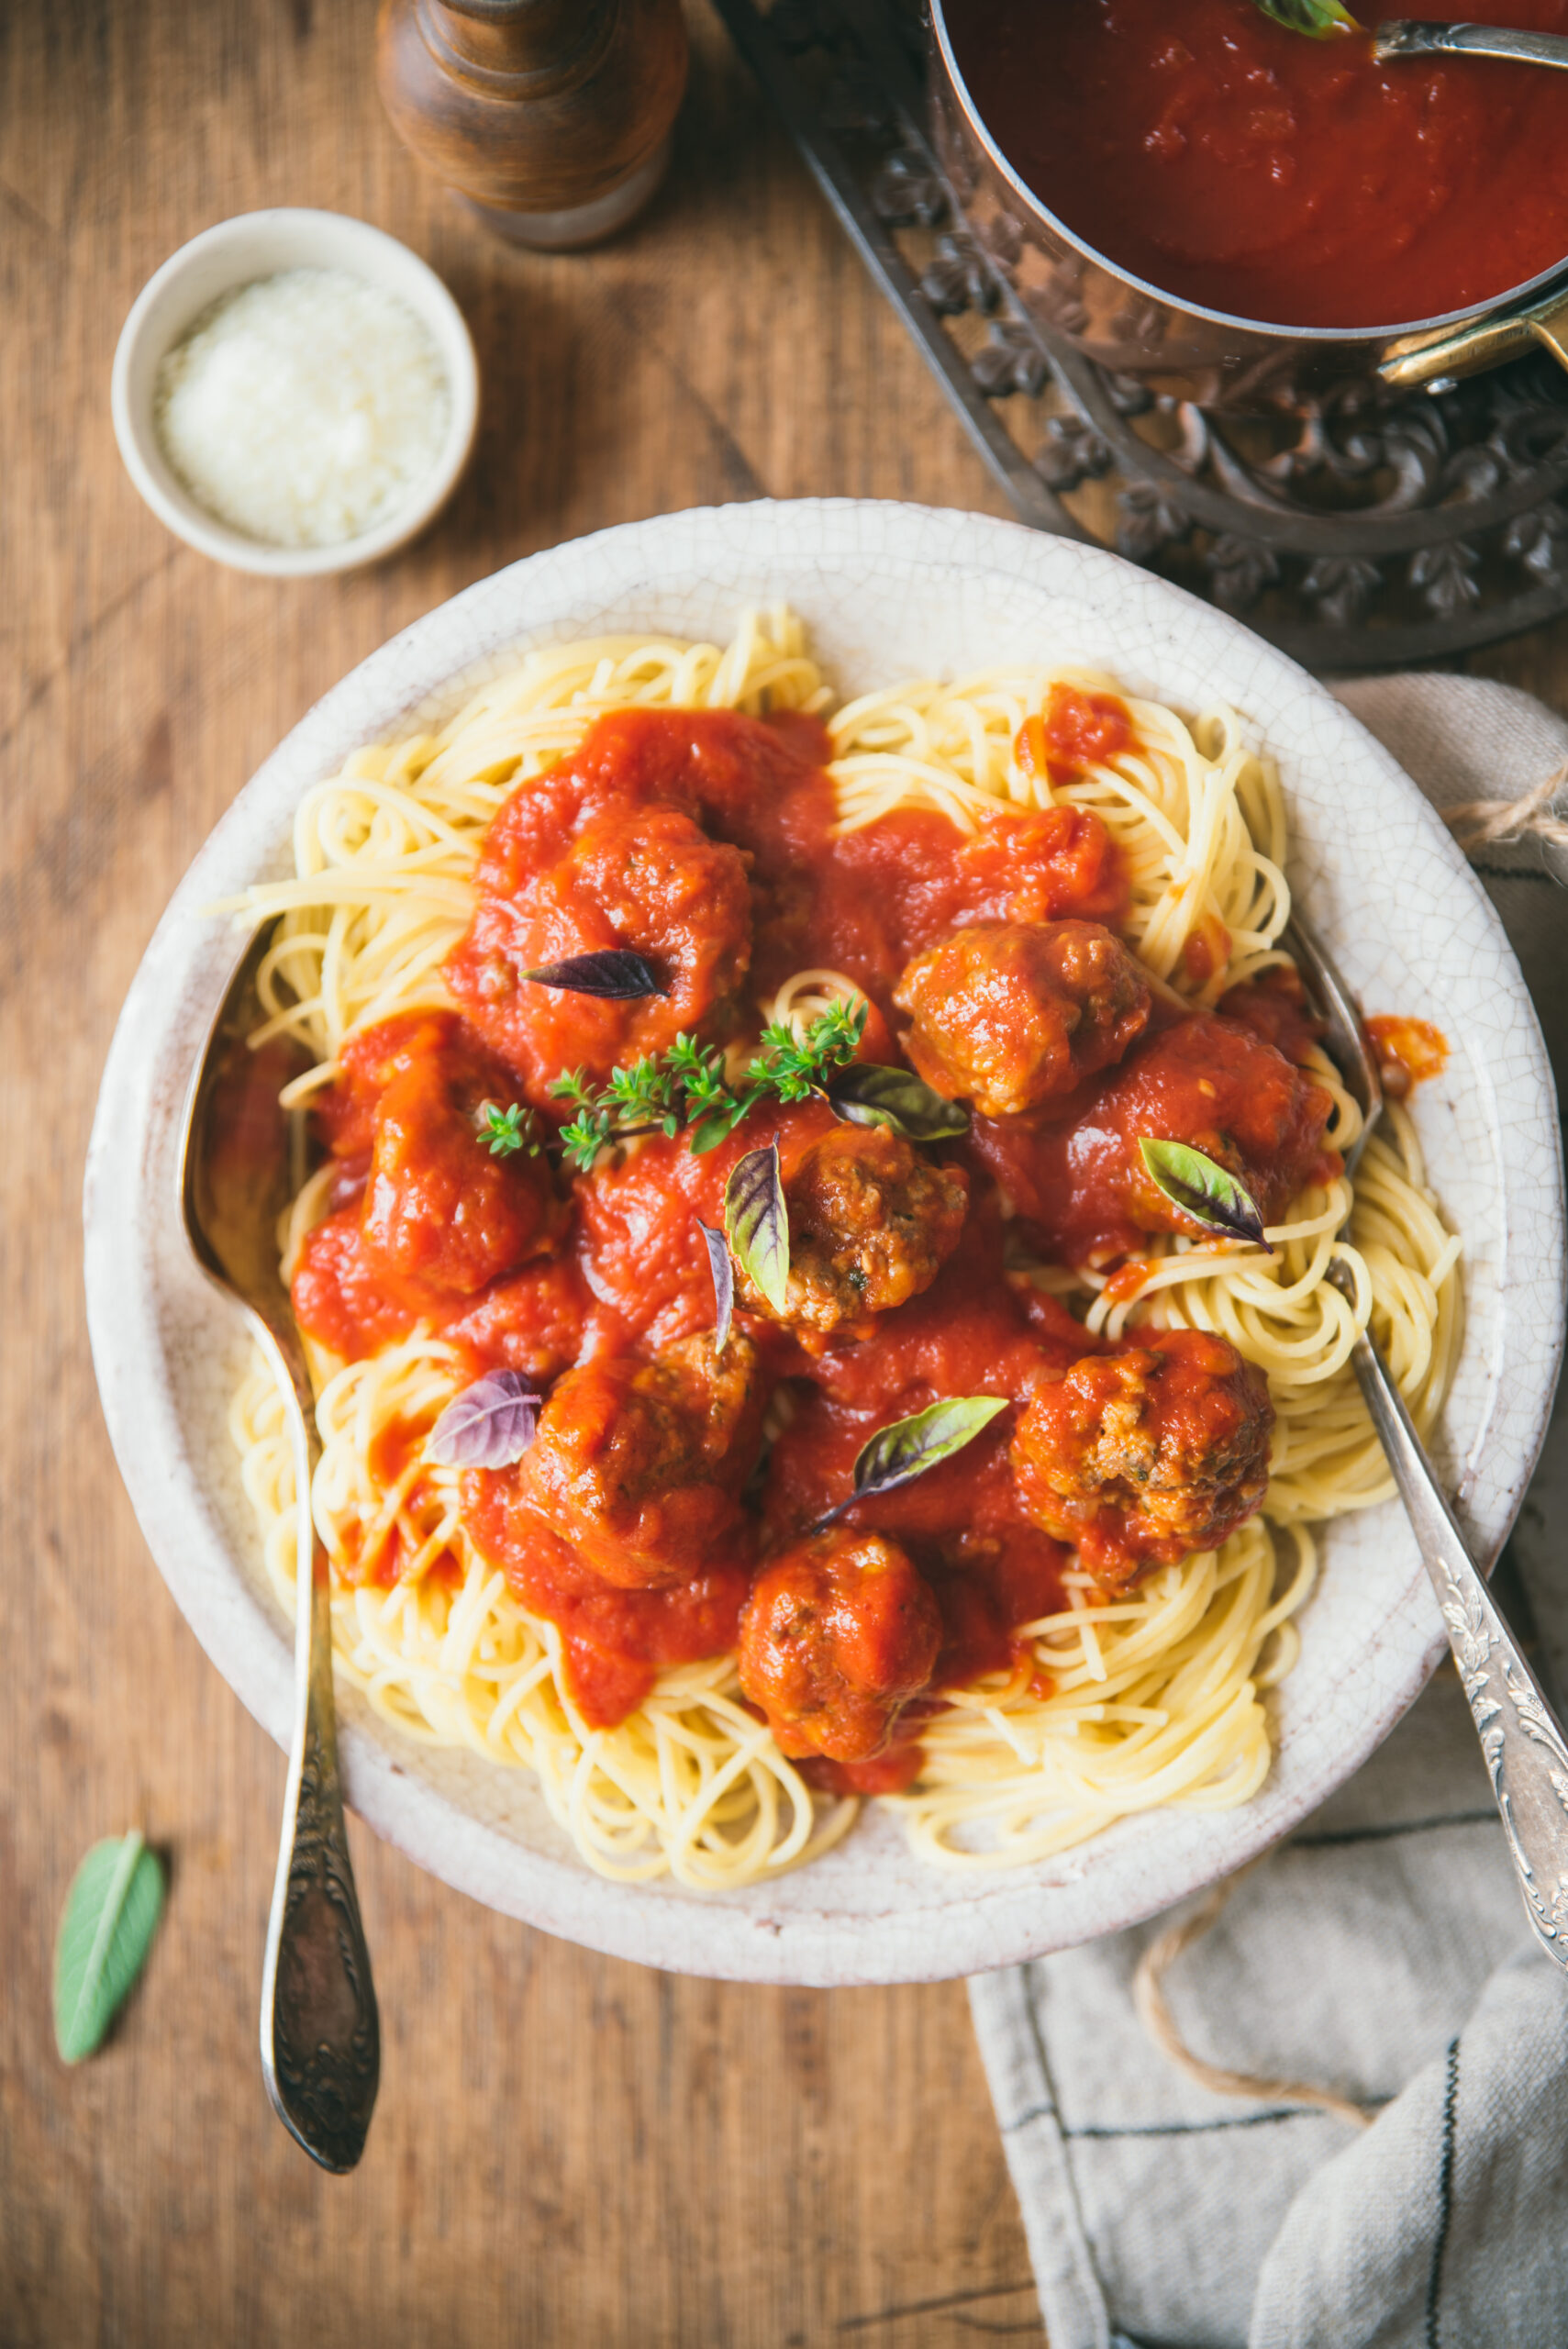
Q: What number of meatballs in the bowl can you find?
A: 8